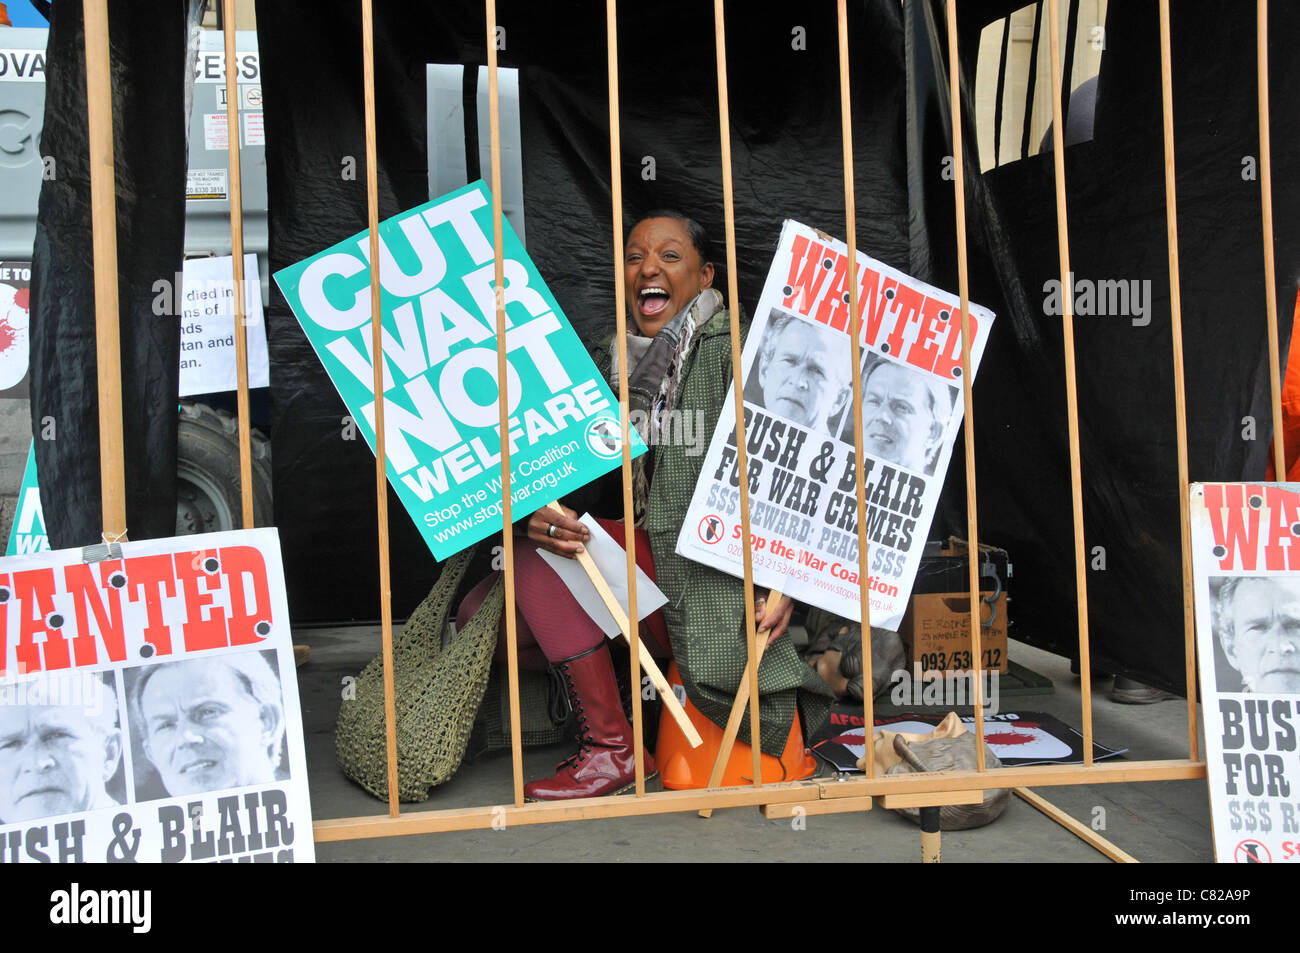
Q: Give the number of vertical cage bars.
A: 11